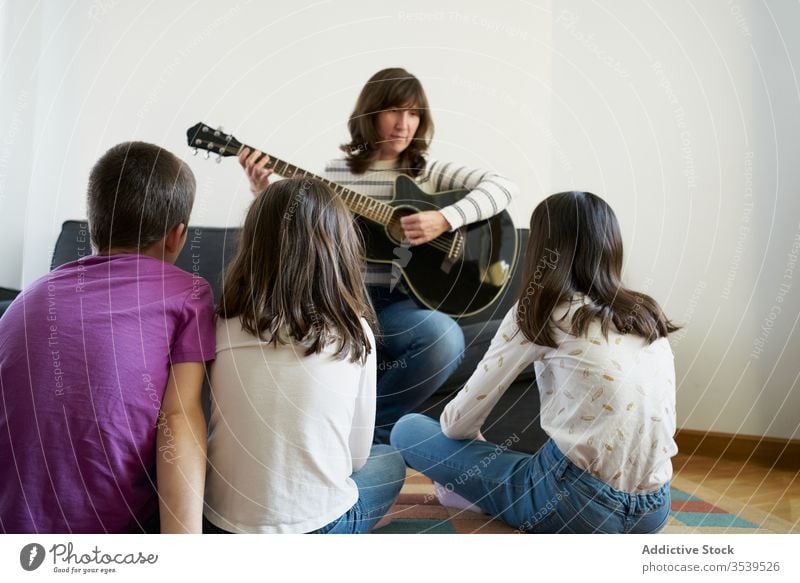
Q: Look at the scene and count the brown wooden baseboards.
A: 1